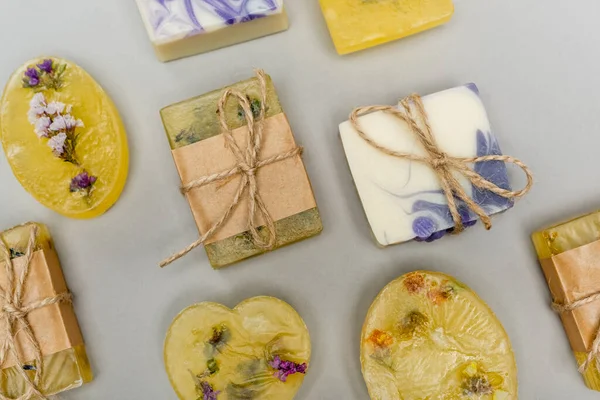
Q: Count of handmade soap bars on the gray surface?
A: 9